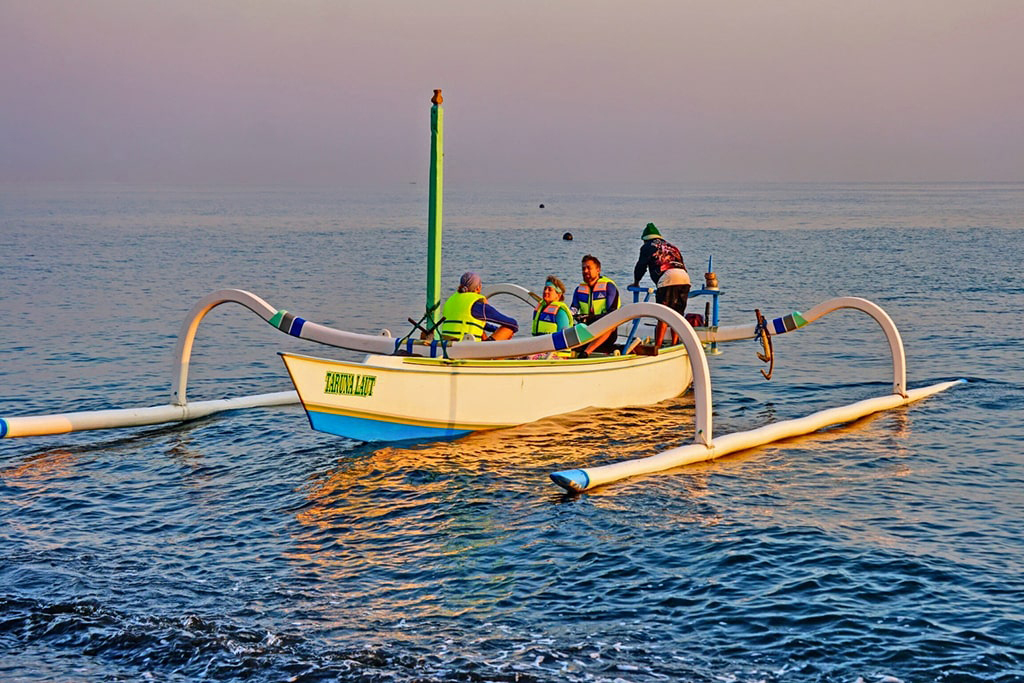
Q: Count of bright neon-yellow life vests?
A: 3